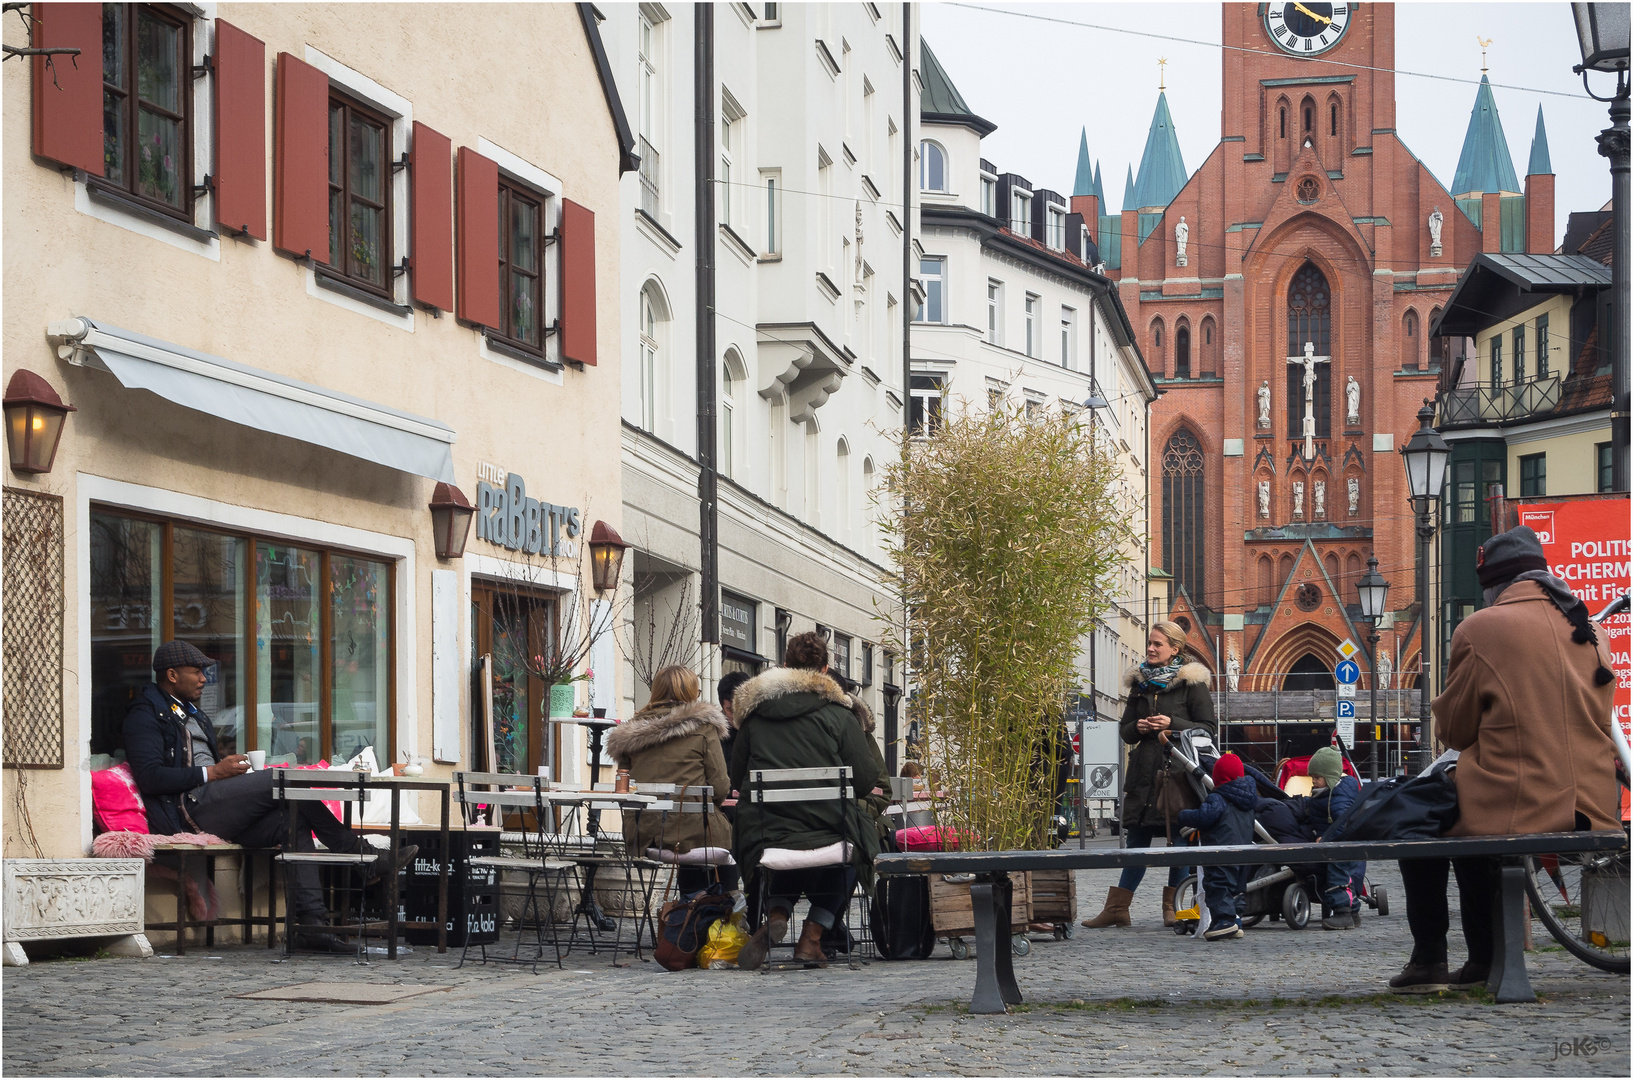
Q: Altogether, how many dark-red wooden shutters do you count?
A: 6